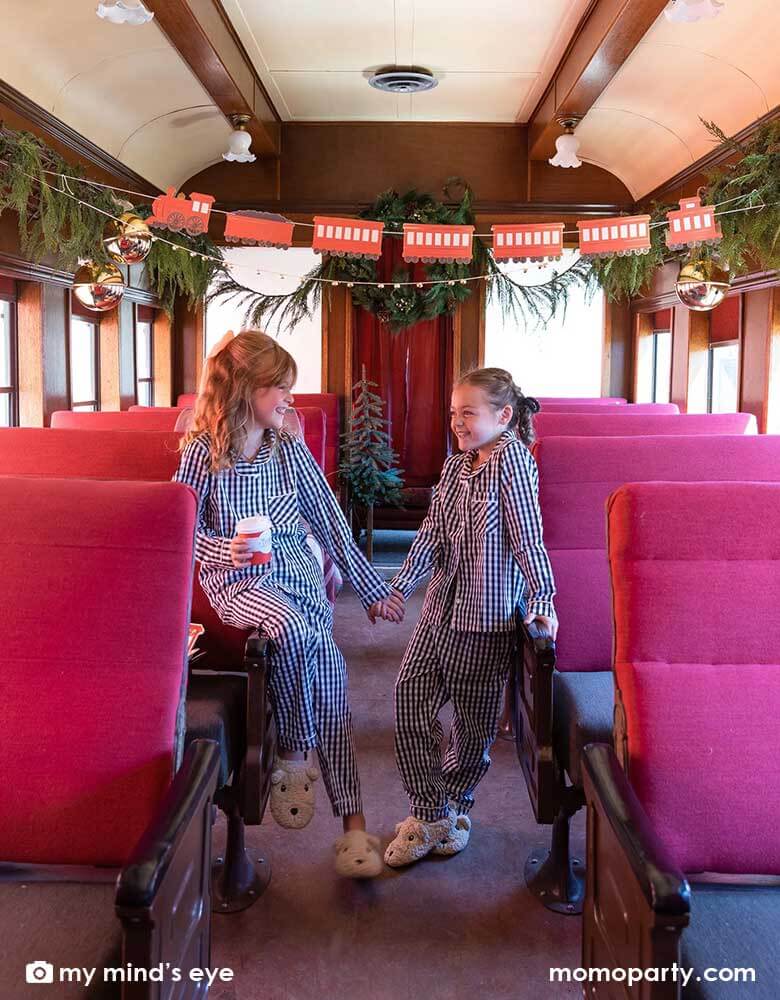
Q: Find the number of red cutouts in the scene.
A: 7